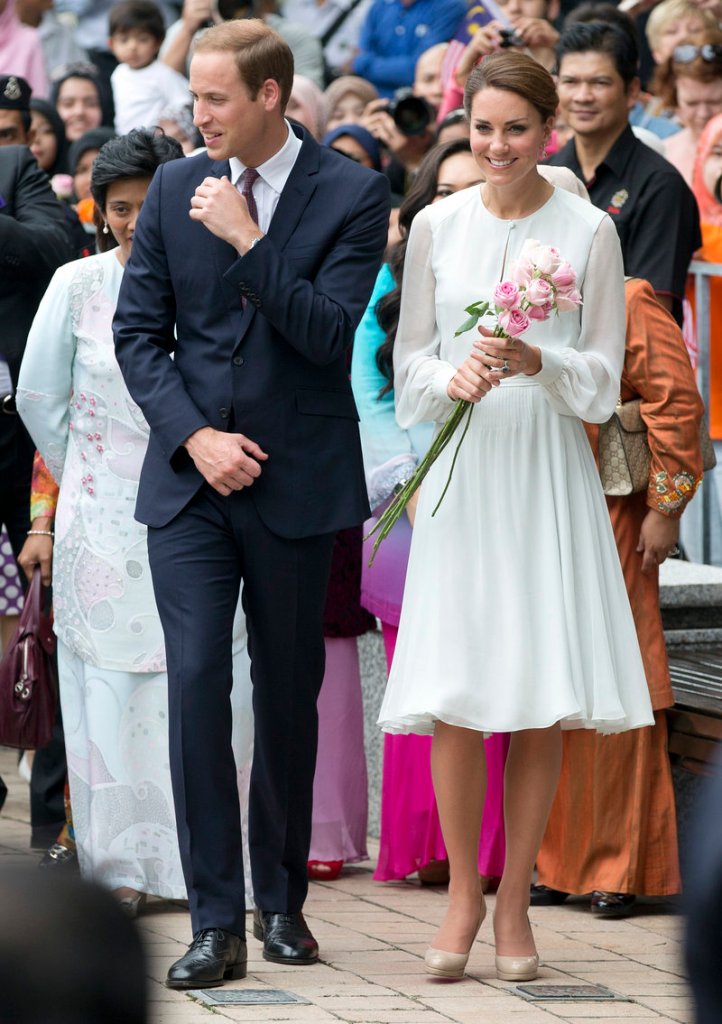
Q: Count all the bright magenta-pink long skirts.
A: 1